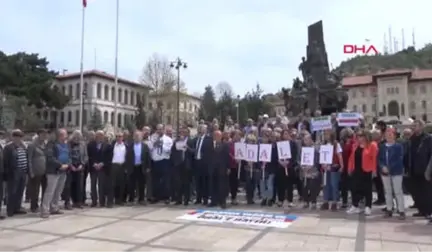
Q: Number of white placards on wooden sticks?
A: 6